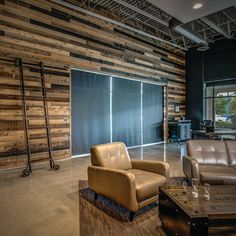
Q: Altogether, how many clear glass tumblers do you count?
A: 3